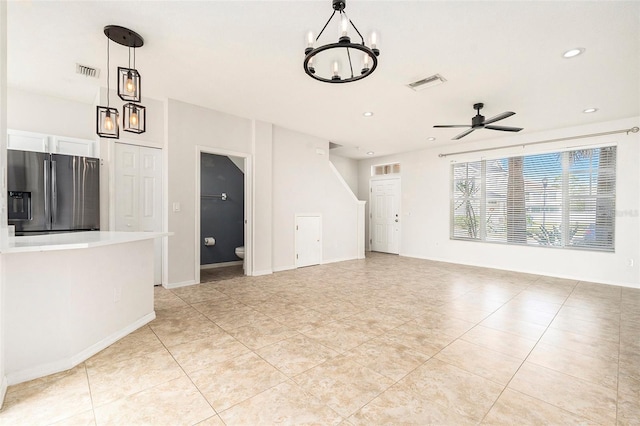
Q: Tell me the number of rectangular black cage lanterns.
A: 3